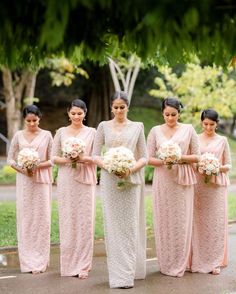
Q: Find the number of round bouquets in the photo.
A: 5